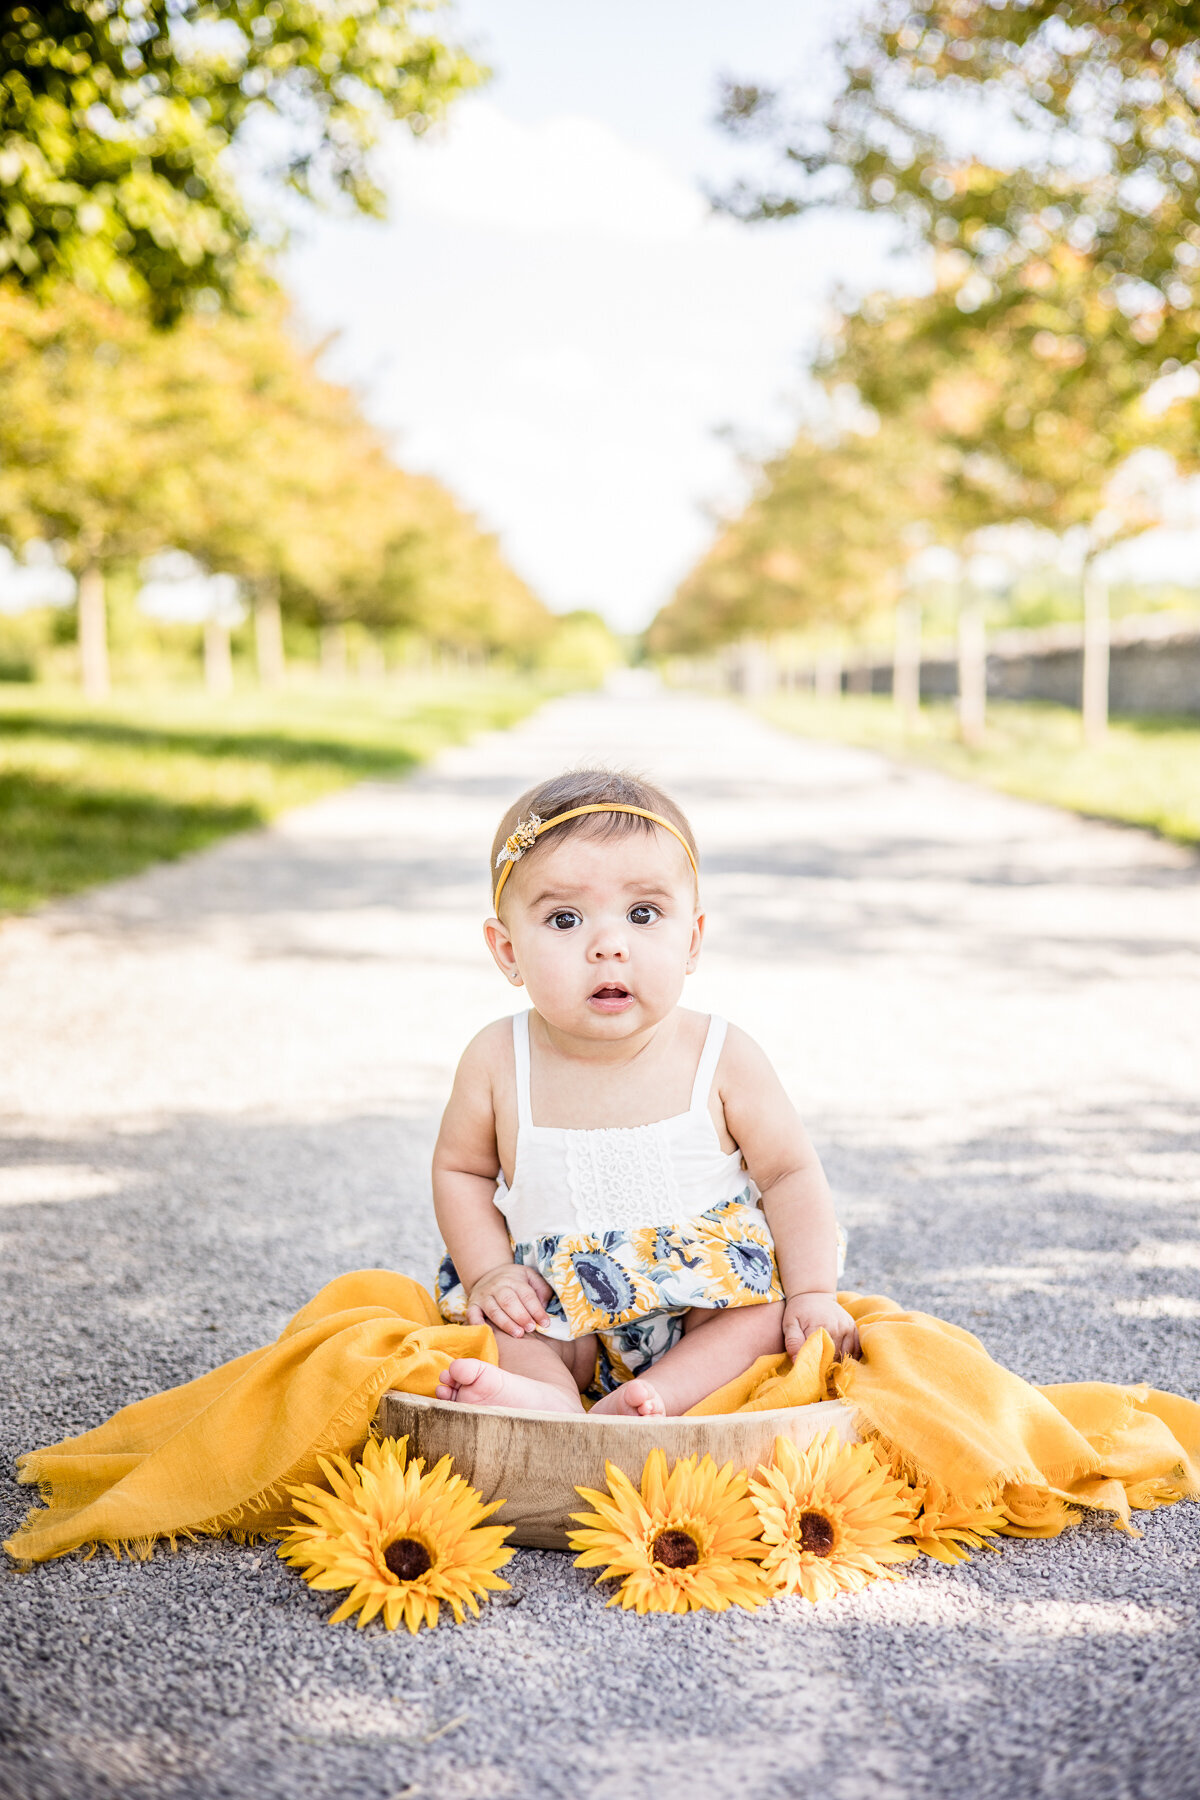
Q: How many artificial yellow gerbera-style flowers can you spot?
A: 4